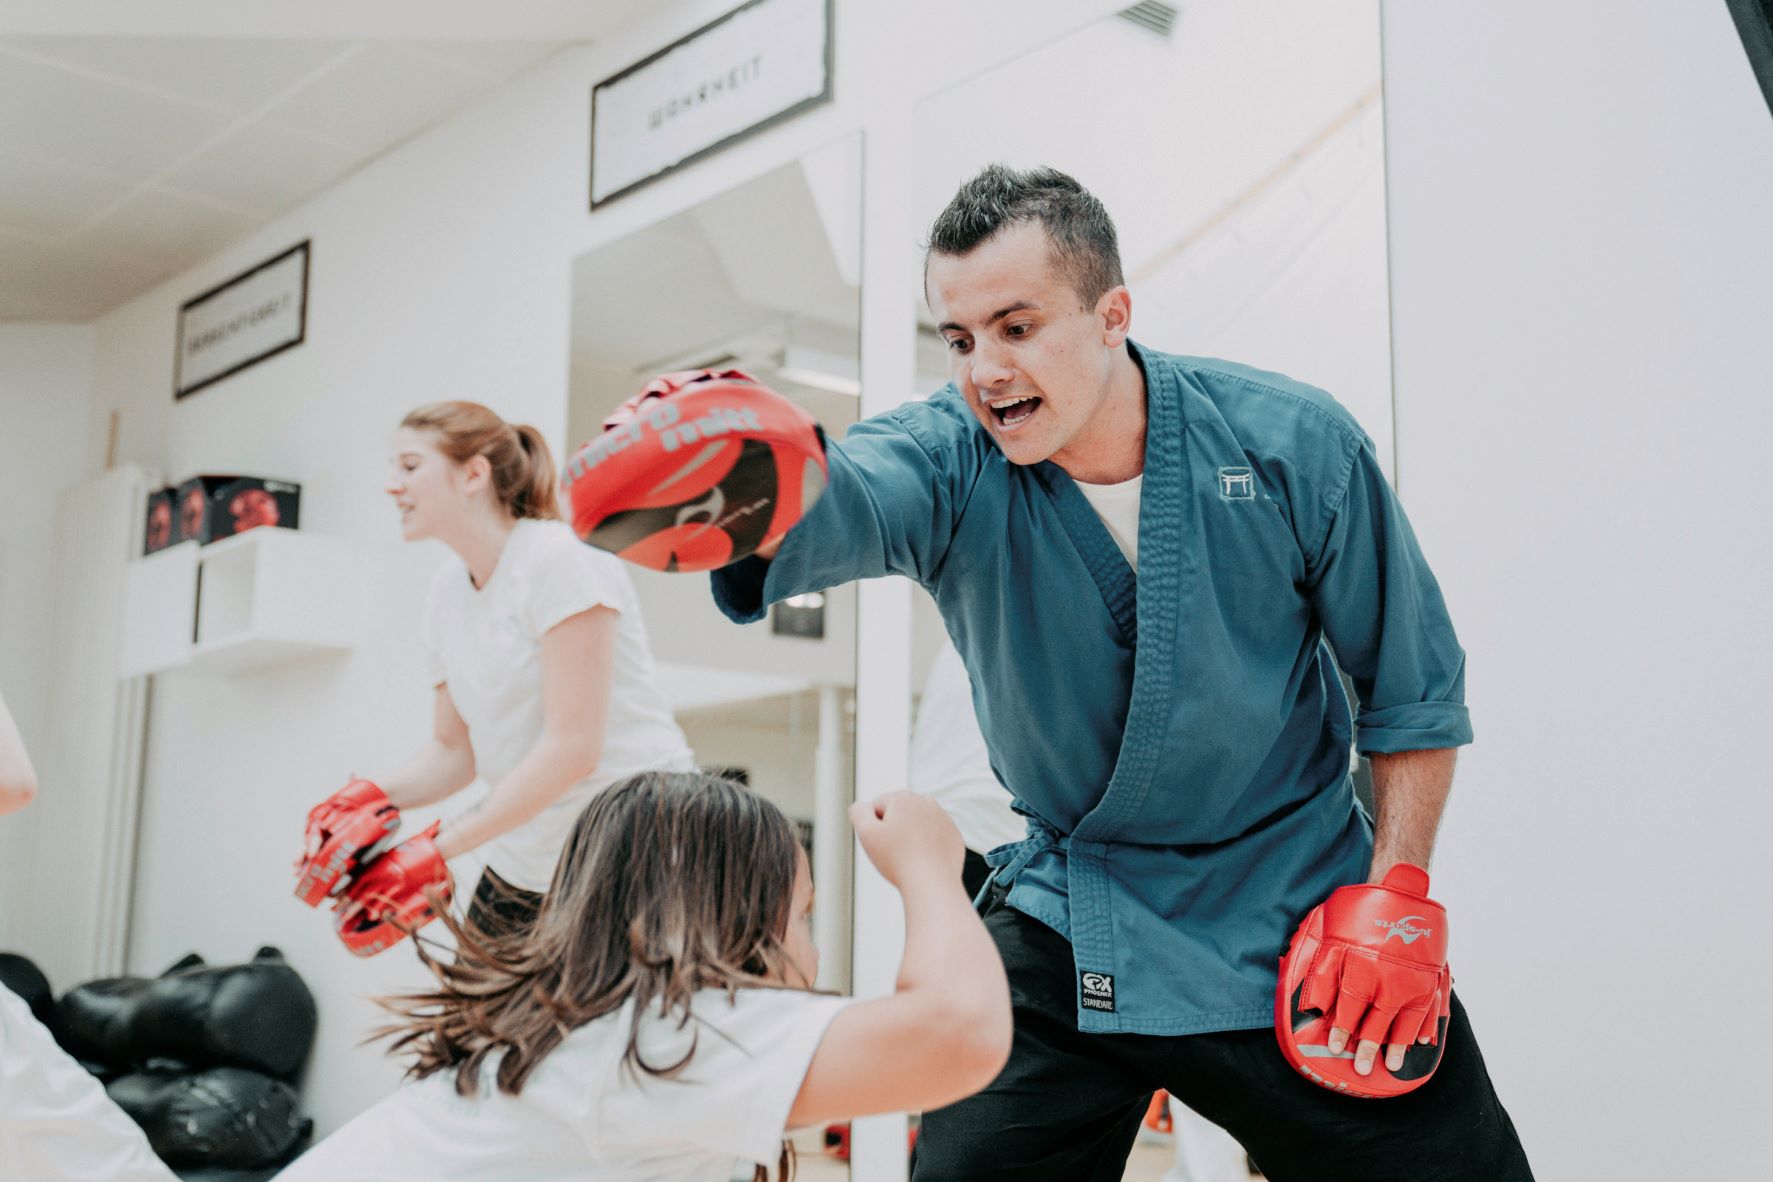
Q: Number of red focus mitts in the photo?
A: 4